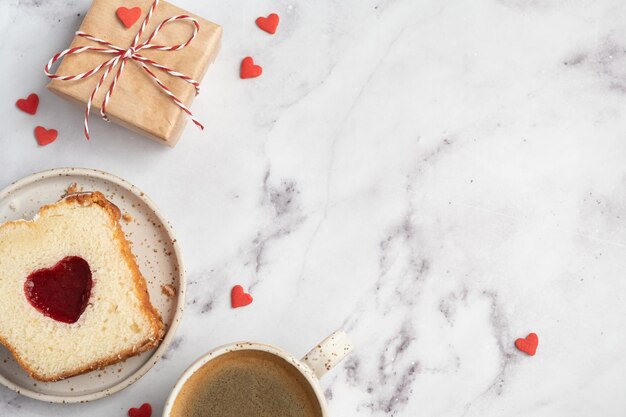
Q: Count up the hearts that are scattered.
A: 8